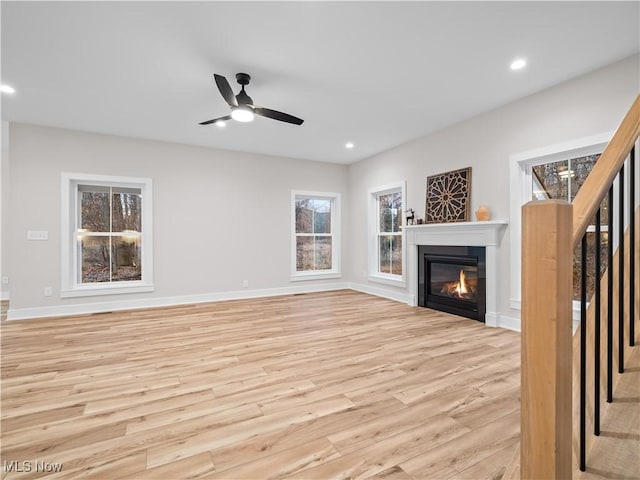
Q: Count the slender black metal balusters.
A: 5